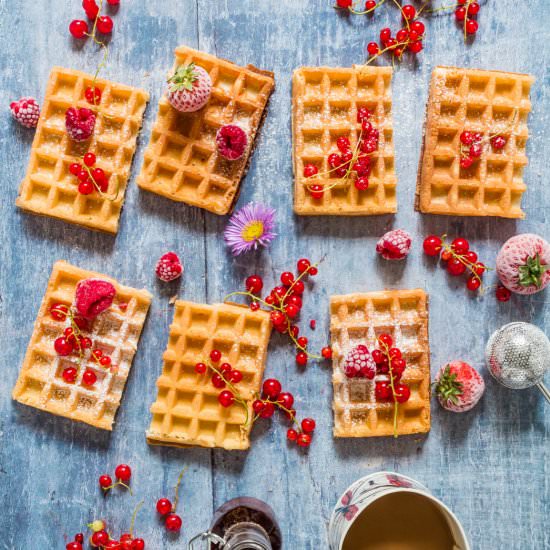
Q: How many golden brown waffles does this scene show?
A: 7